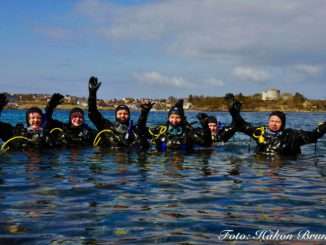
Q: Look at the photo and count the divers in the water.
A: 6